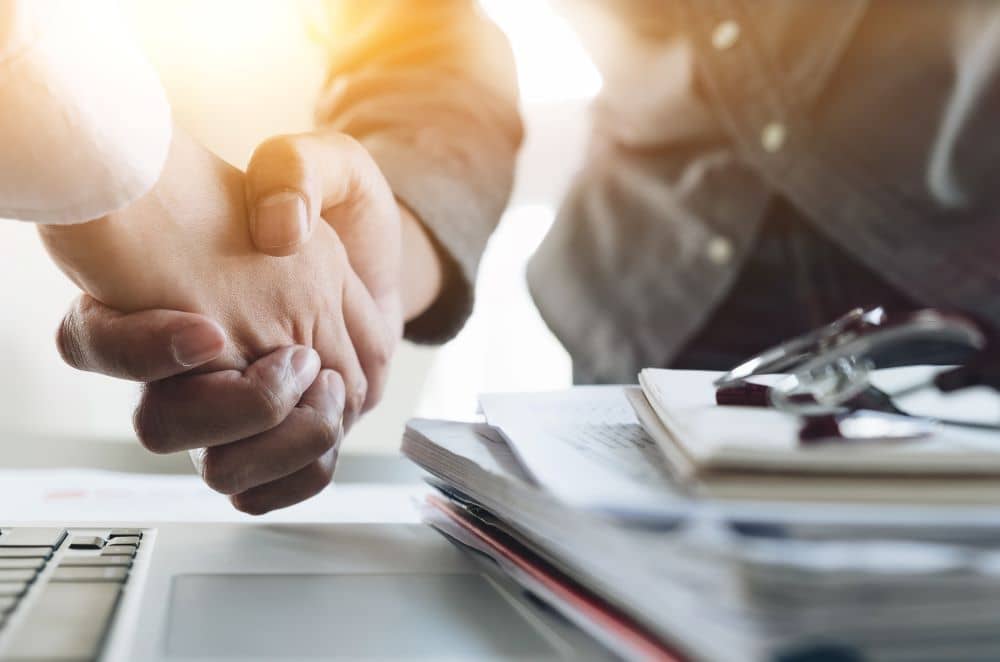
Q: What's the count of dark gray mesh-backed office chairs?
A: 0